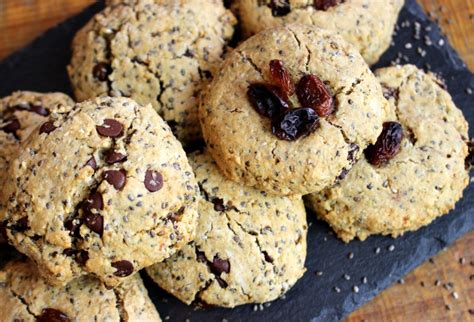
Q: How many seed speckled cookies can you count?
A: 8